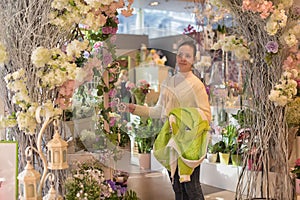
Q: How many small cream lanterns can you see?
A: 3